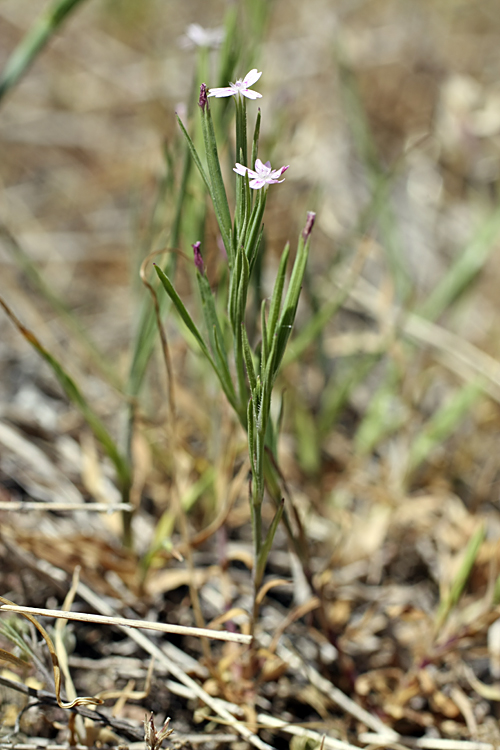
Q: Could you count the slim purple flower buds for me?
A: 3